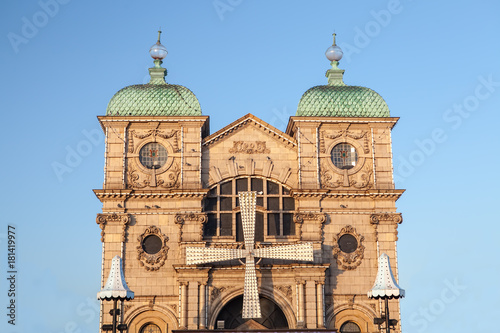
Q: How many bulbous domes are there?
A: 2